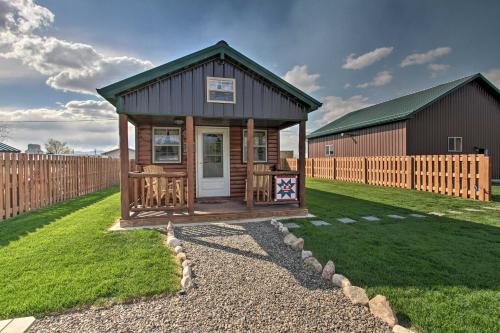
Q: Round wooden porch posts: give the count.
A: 4